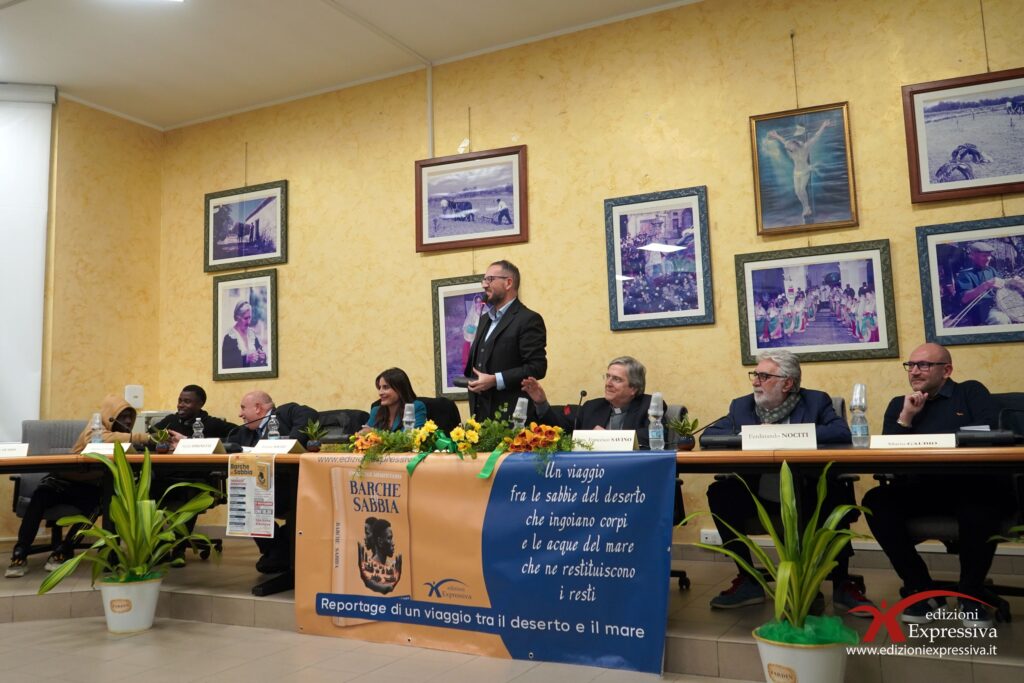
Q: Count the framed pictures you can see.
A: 9